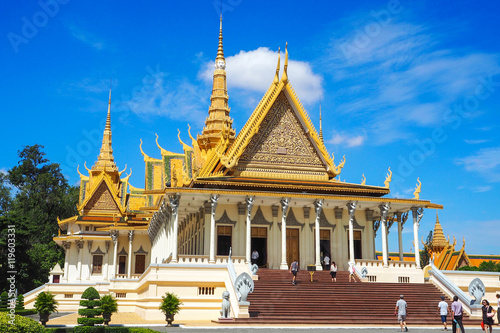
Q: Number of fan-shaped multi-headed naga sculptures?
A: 4